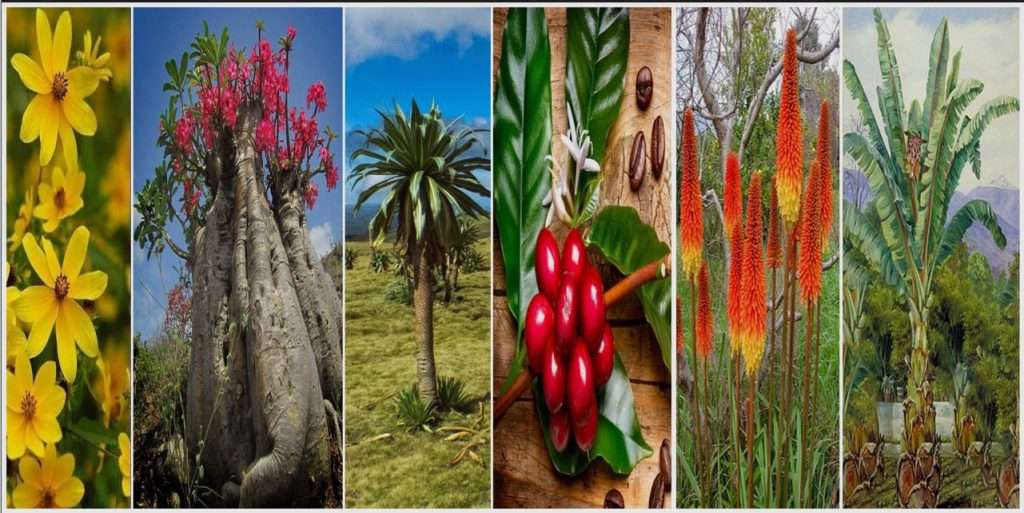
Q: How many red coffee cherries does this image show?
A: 10